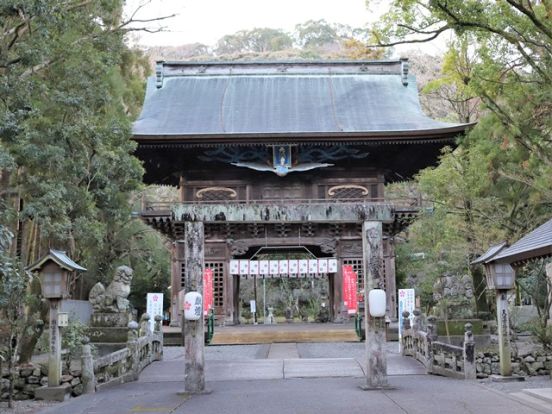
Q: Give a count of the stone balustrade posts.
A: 8